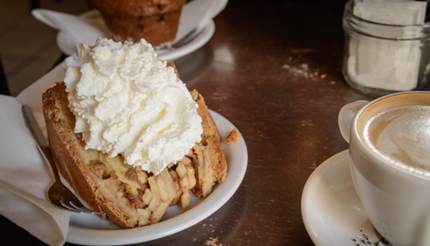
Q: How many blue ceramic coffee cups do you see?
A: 0